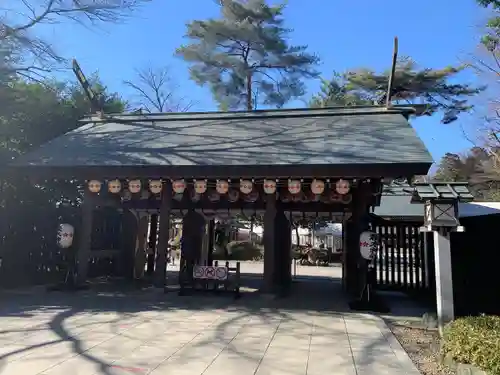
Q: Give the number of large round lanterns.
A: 2